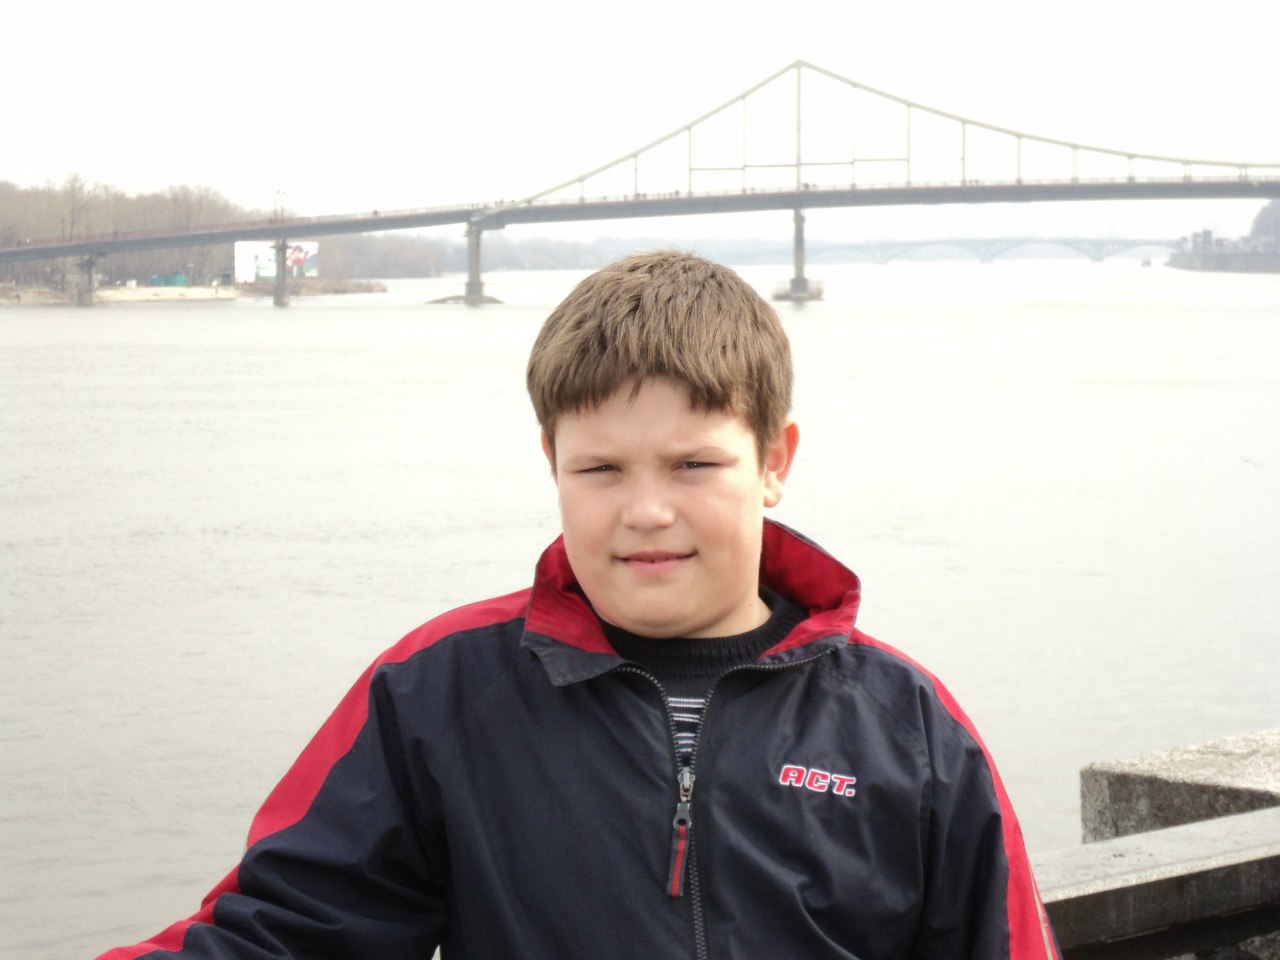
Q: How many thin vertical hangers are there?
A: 12